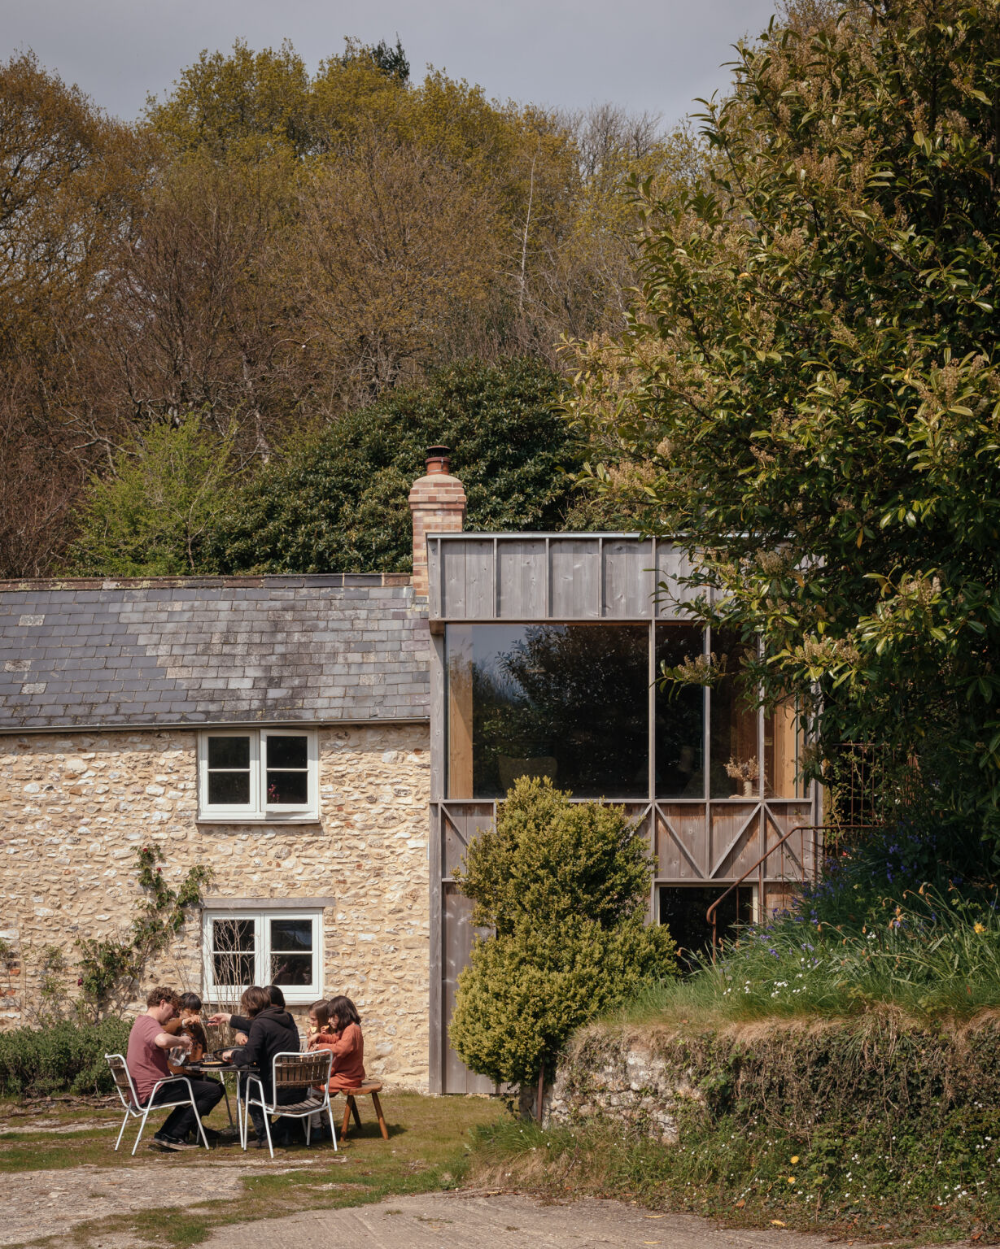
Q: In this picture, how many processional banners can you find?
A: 0